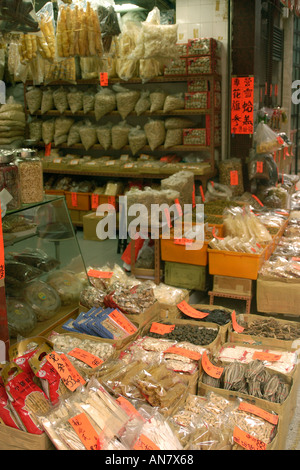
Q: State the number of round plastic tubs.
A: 3